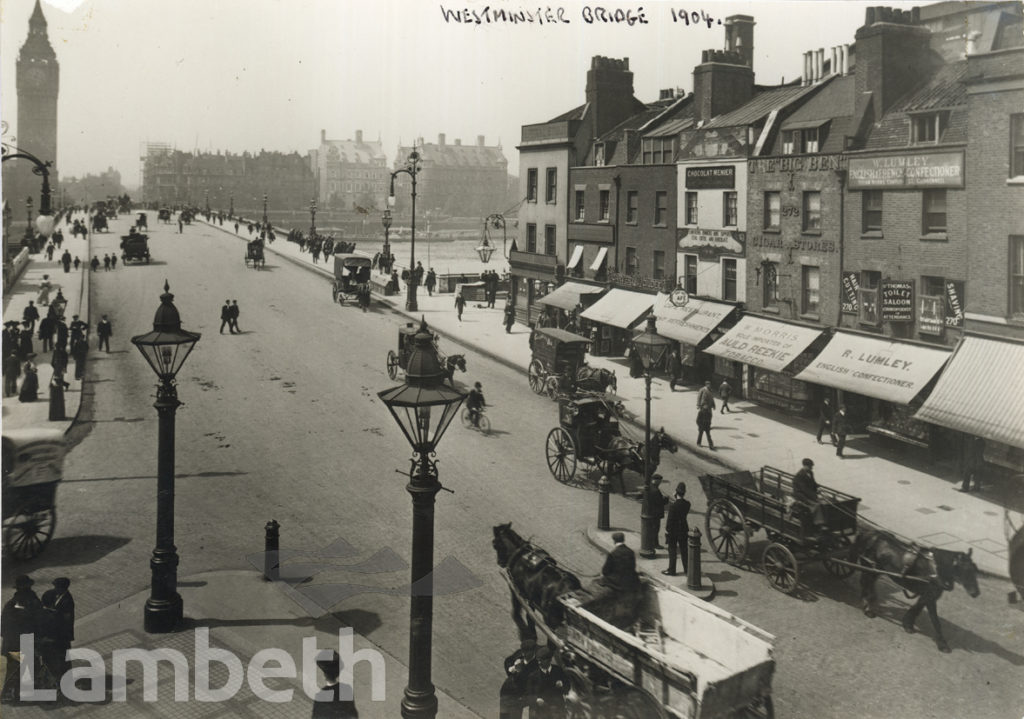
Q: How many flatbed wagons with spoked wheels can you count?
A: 2